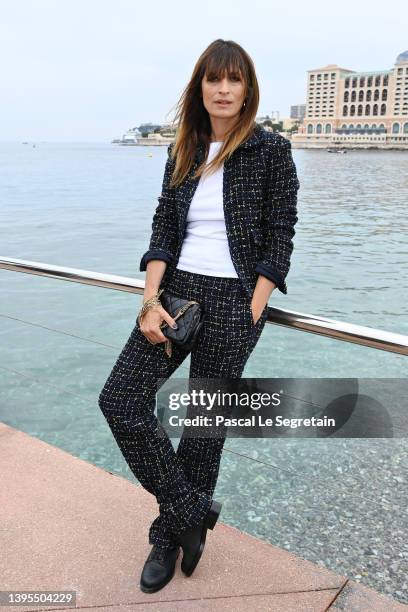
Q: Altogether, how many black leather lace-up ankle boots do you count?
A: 2